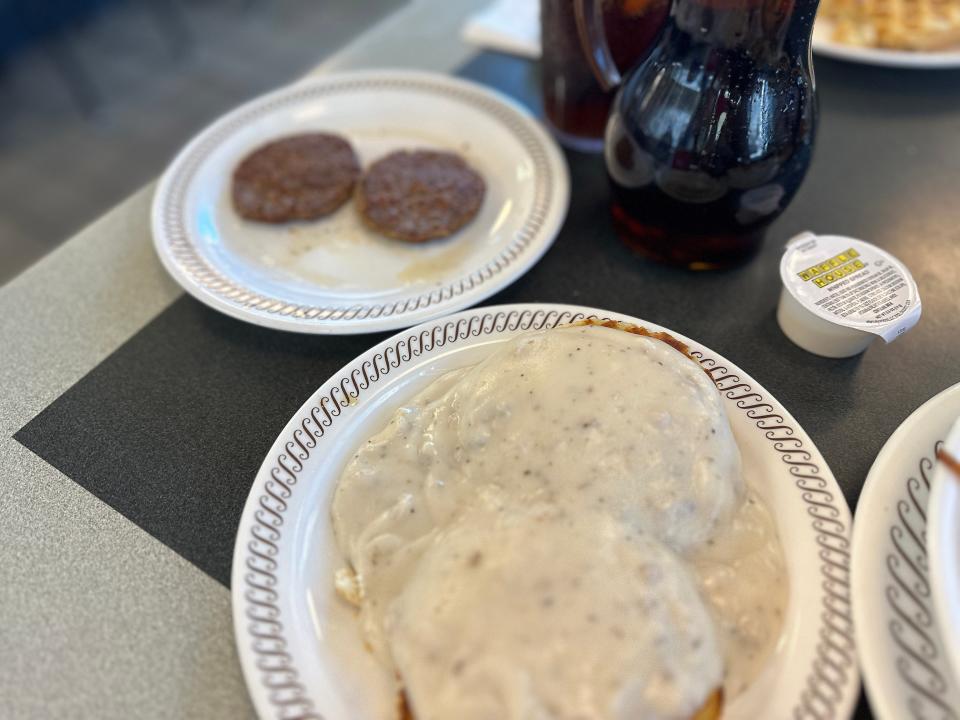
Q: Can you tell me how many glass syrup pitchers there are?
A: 1